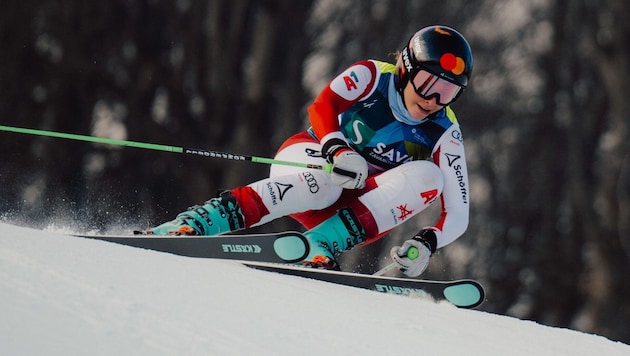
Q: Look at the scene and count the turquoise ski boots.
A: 2